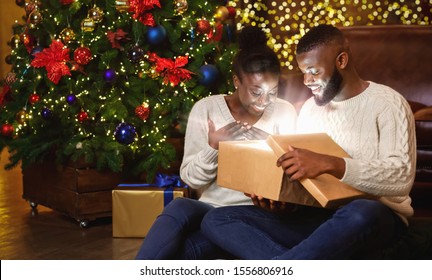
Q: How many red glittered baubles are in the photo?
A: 3